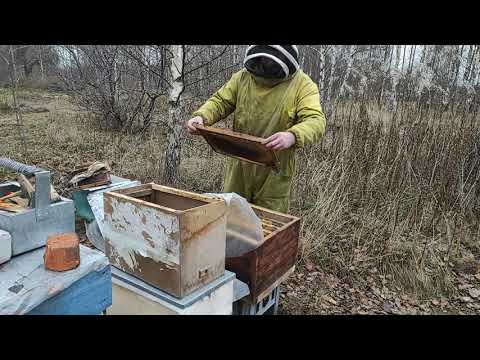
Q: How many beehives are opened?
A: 2